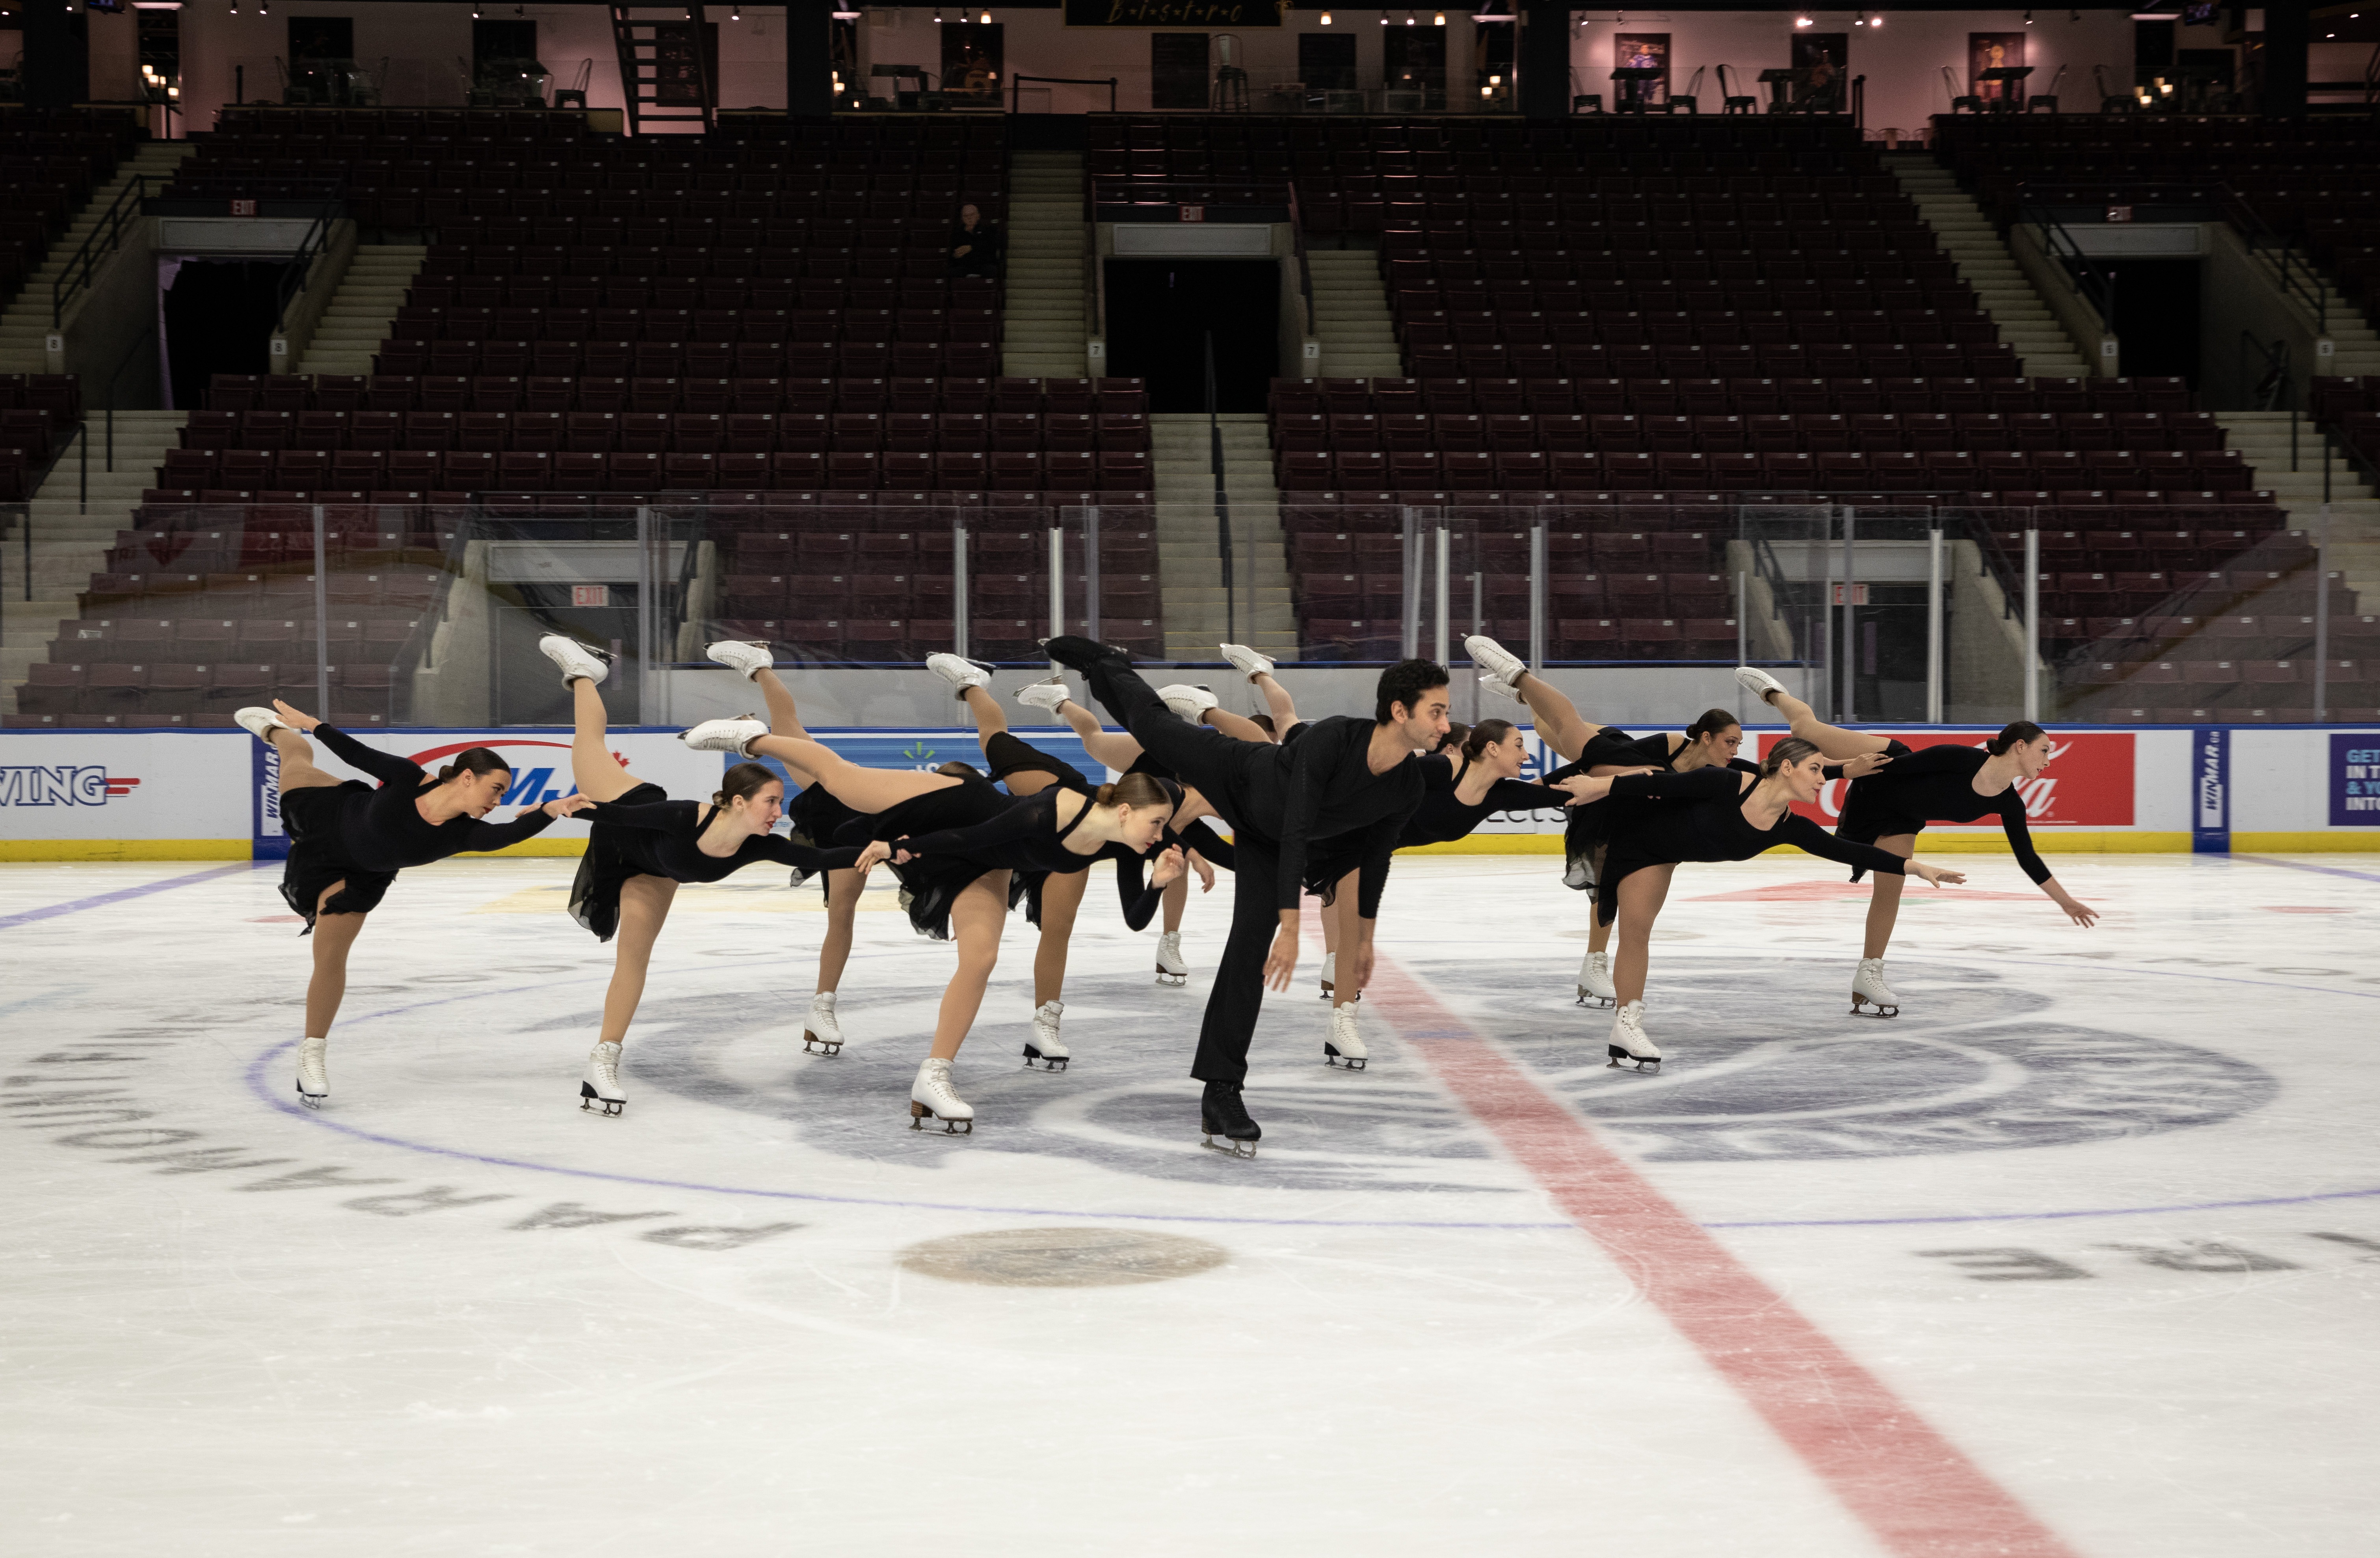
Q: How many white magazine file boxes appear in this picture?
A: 0